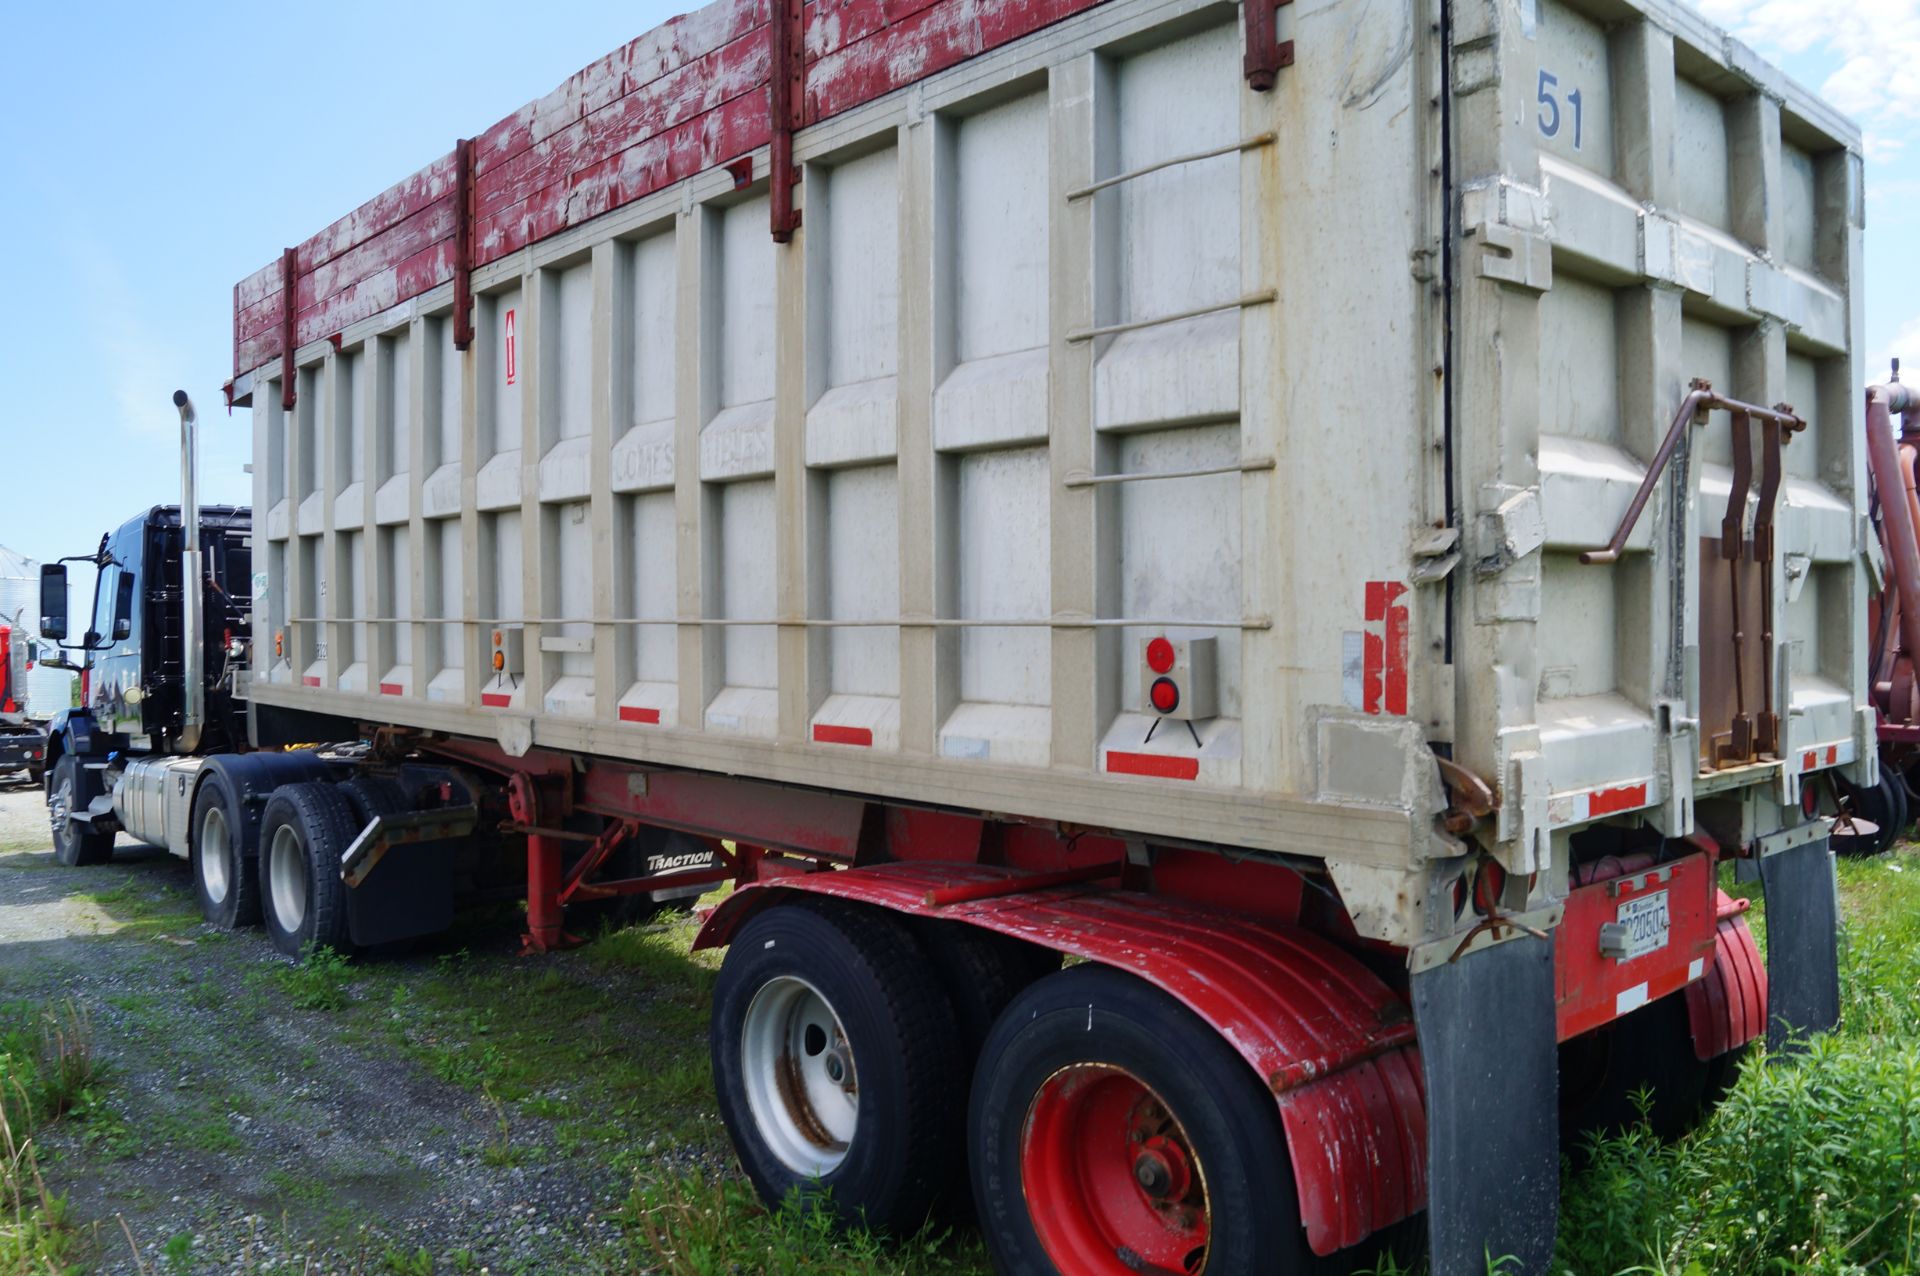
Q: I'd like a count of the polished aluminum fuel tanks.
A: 1